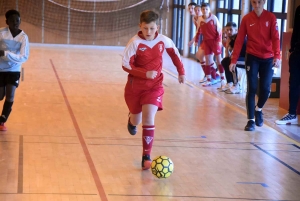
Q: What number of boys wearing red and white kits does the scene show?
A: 4